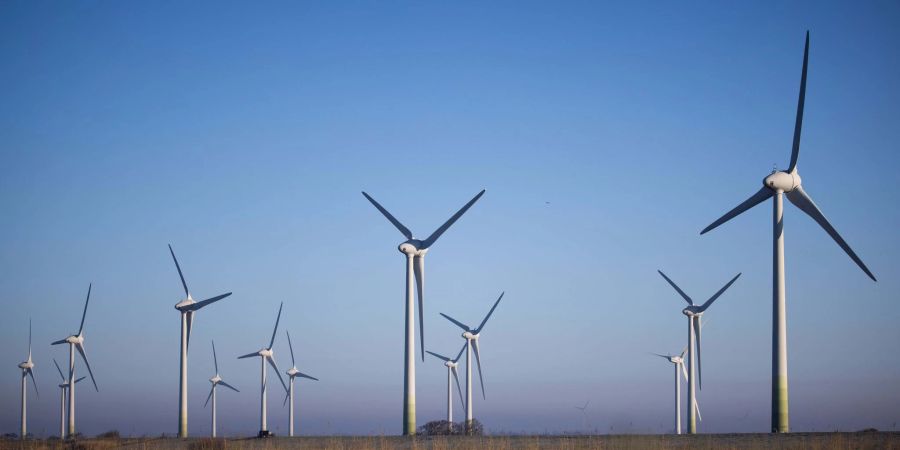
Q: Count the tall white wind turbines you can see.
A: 13